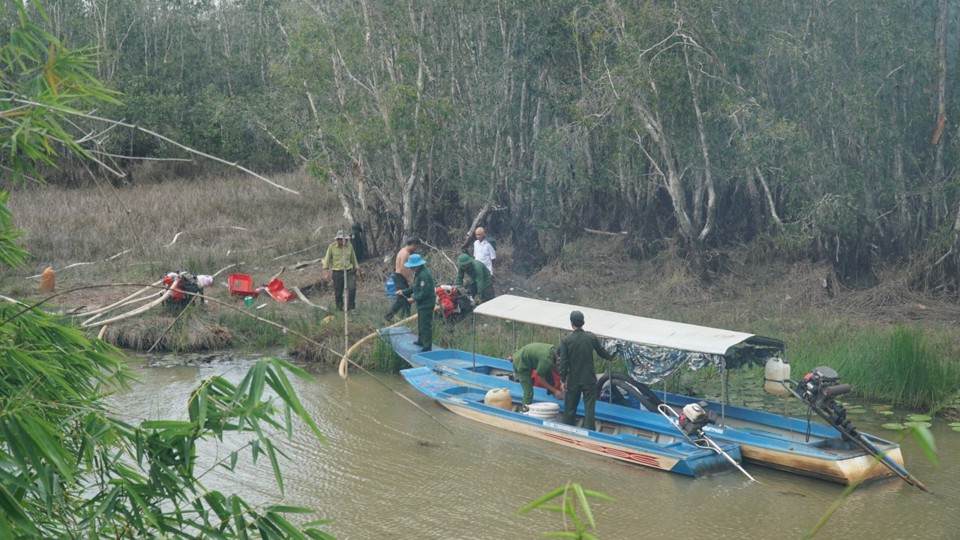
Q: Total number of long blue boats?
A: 2